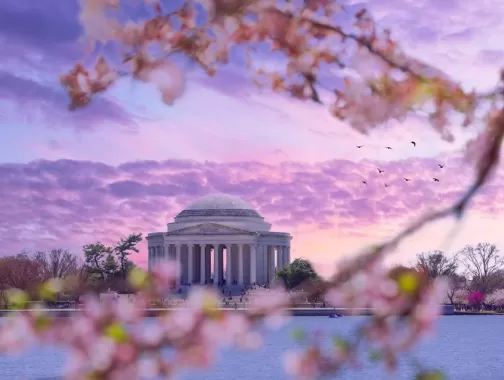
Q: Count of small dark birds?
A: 9